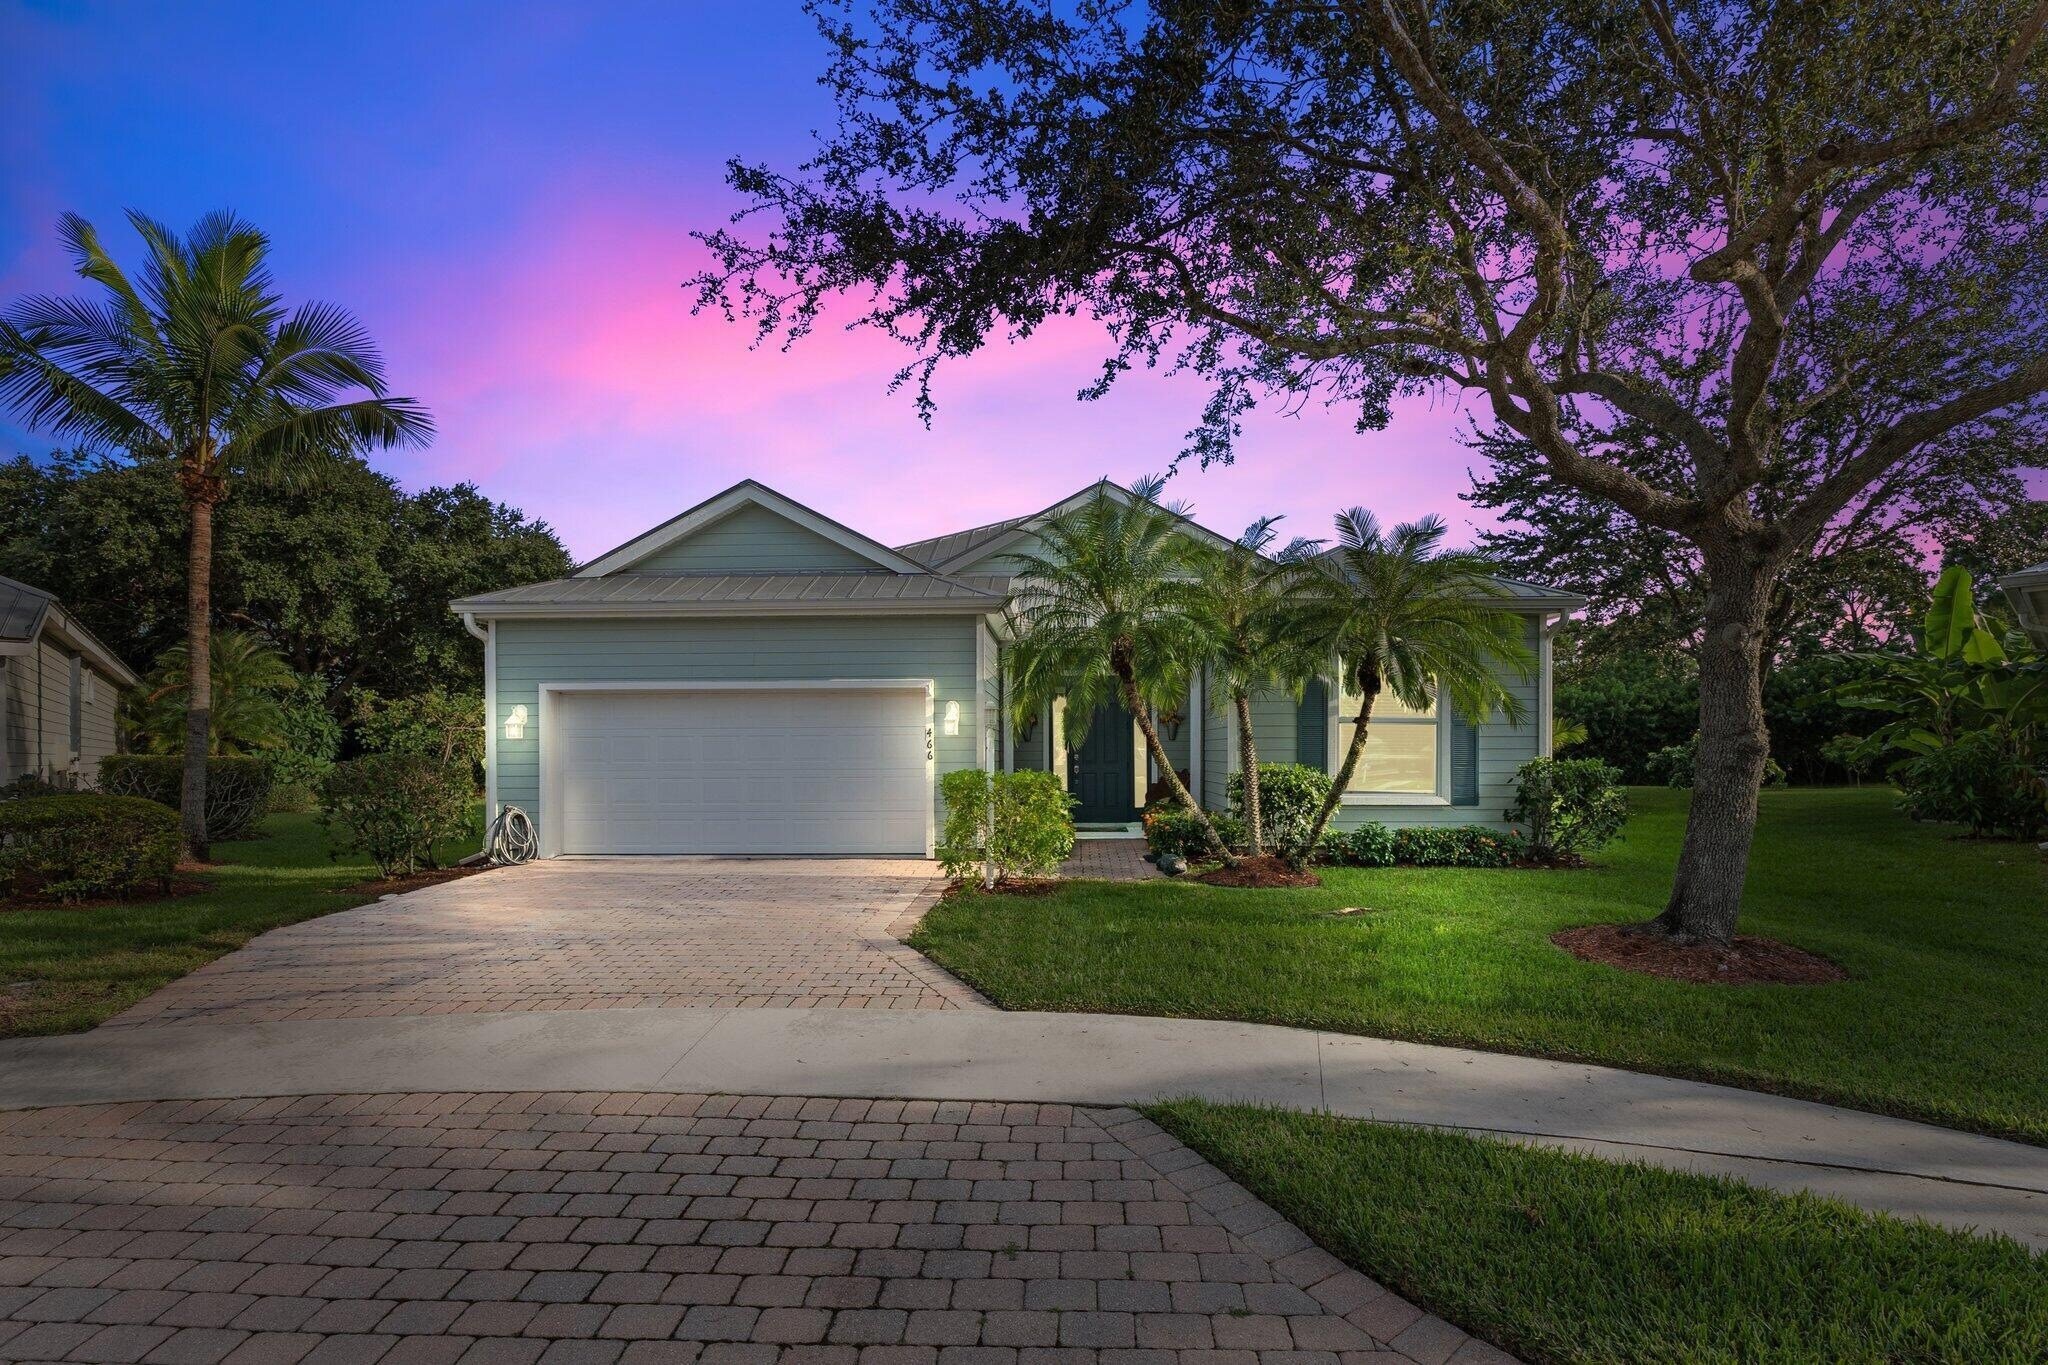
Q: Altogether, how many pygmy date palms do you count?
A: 3